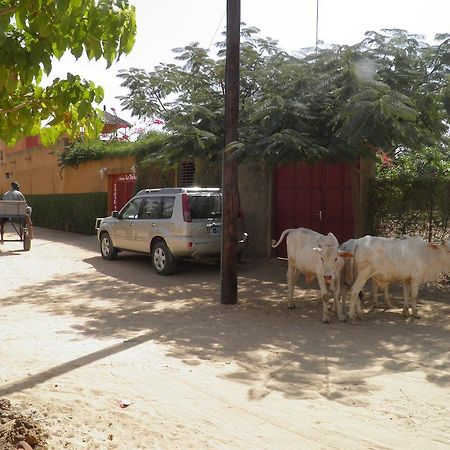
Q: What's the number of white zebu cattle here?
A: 3